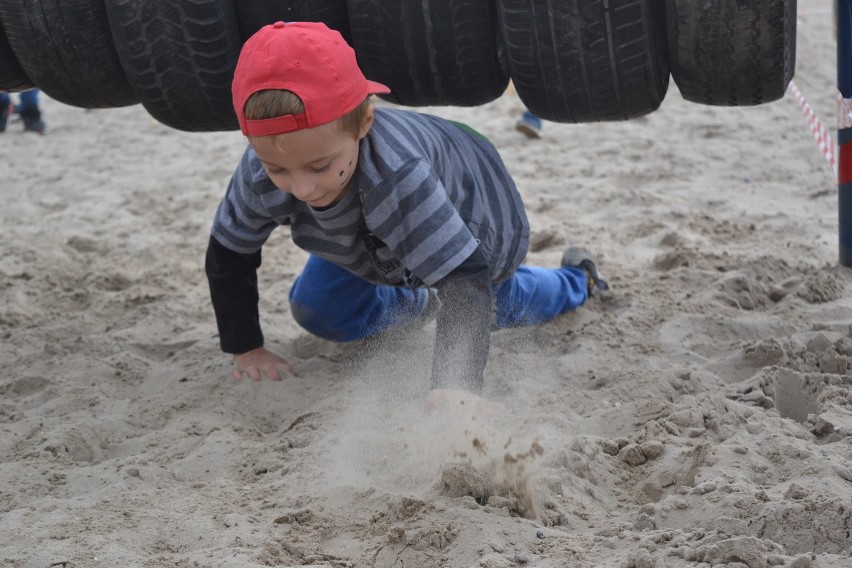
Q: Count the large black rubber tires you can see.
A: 7